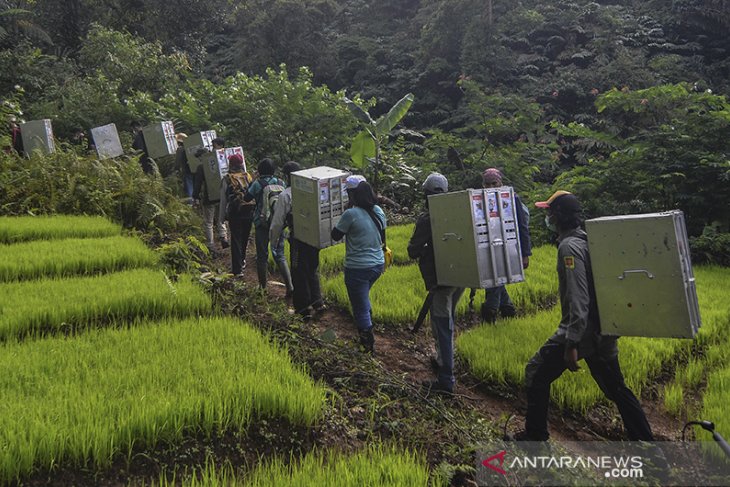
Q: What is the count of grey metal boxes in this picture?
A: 8